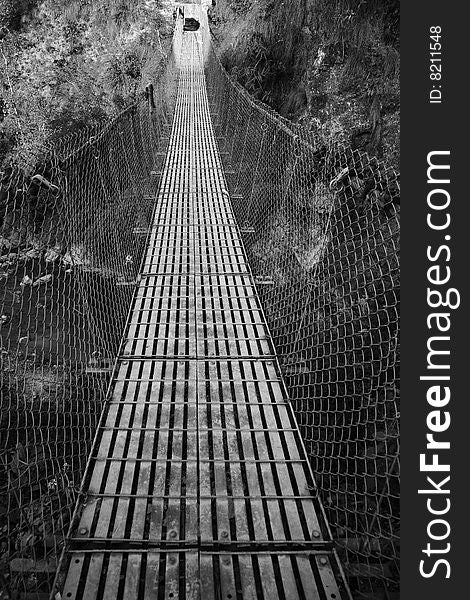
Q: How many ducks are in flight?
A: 0